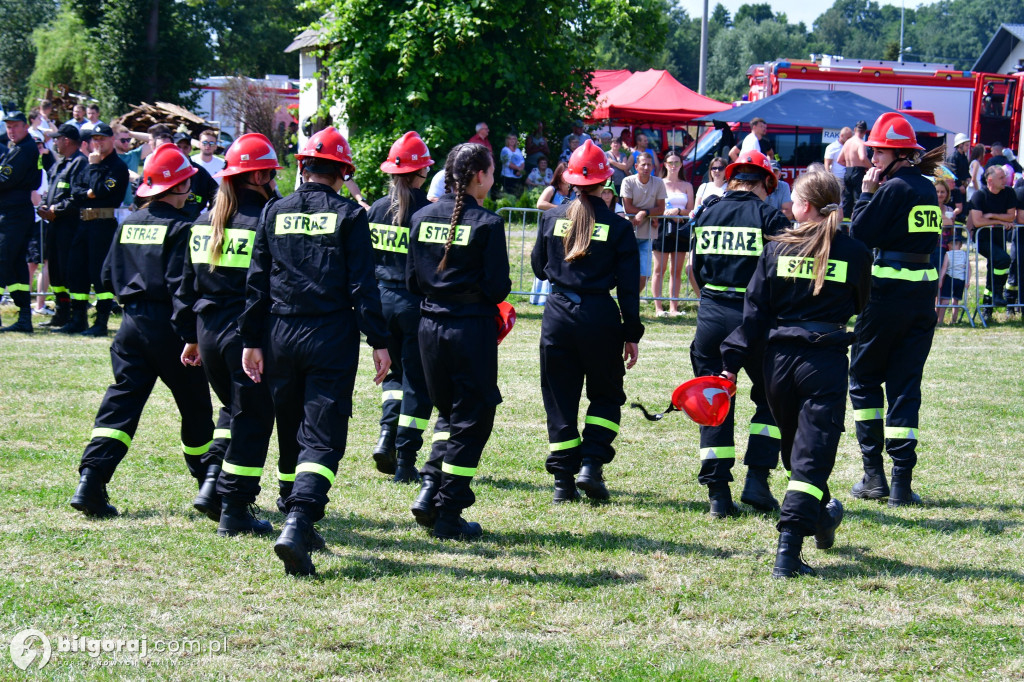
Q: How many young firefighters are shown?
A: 9